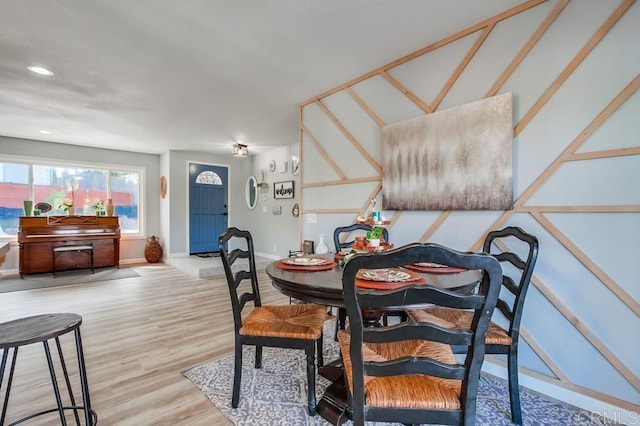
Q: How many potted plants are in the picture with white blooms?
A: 1